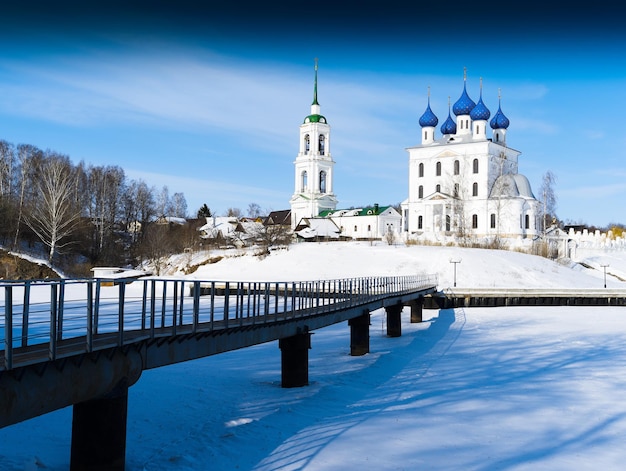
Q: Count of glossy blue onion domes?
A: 5